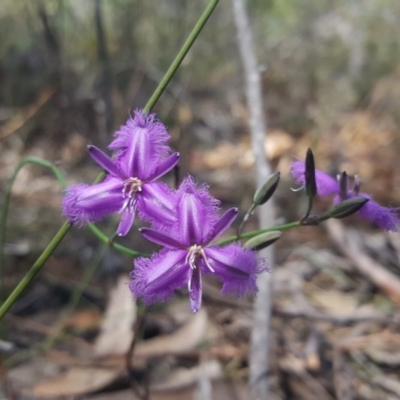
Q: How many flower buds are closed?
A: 4